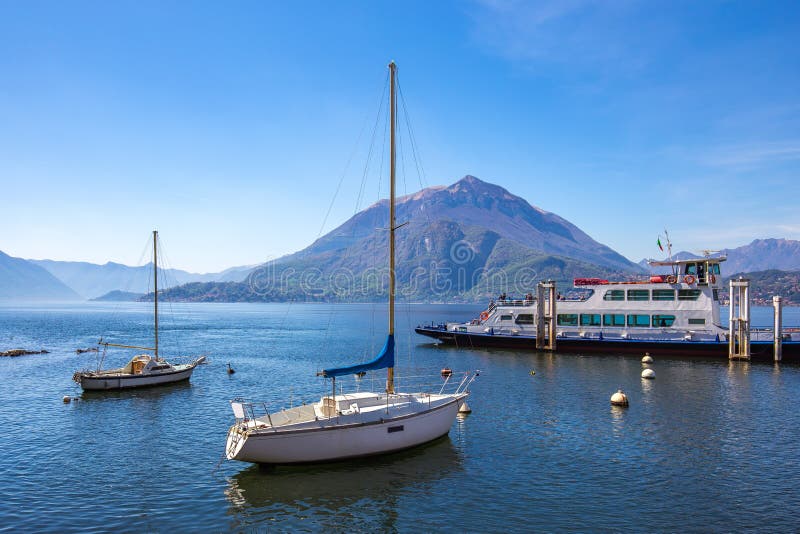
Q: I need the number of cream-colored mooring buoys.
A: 4